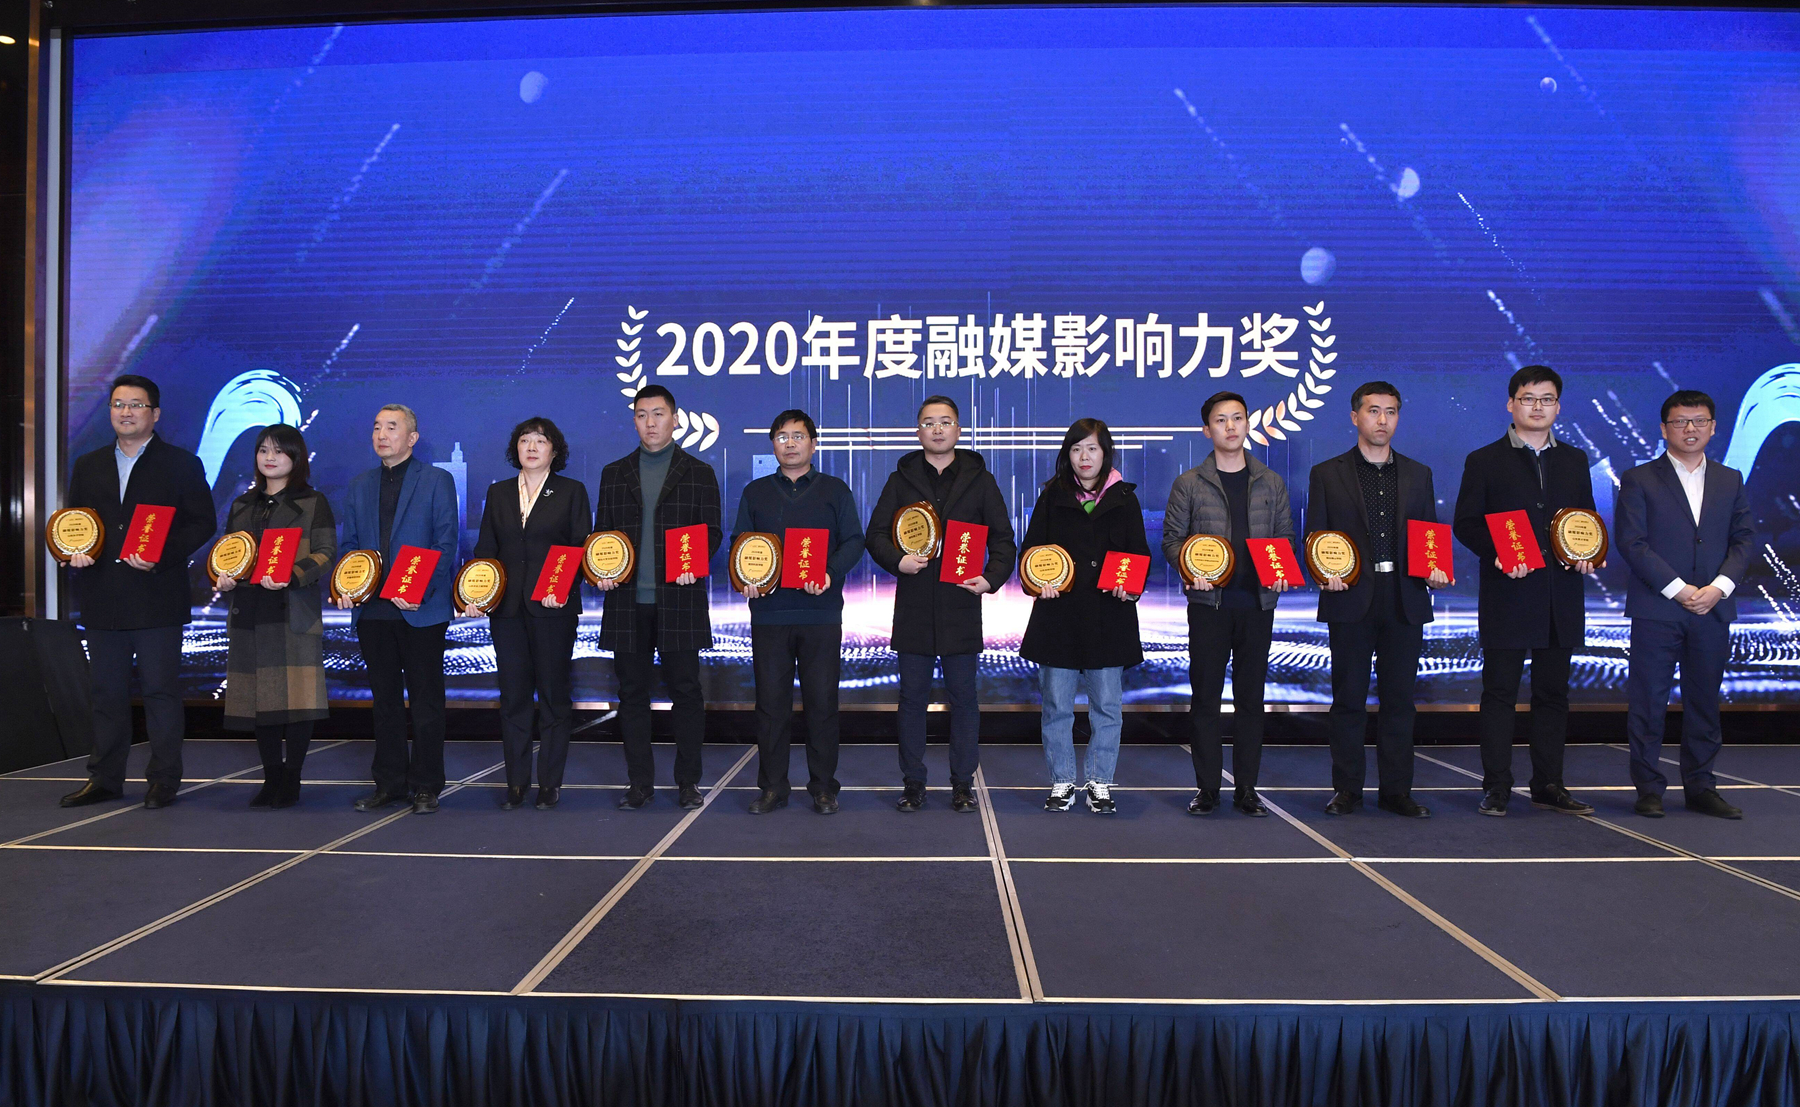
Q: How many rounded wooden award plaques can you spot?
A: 11